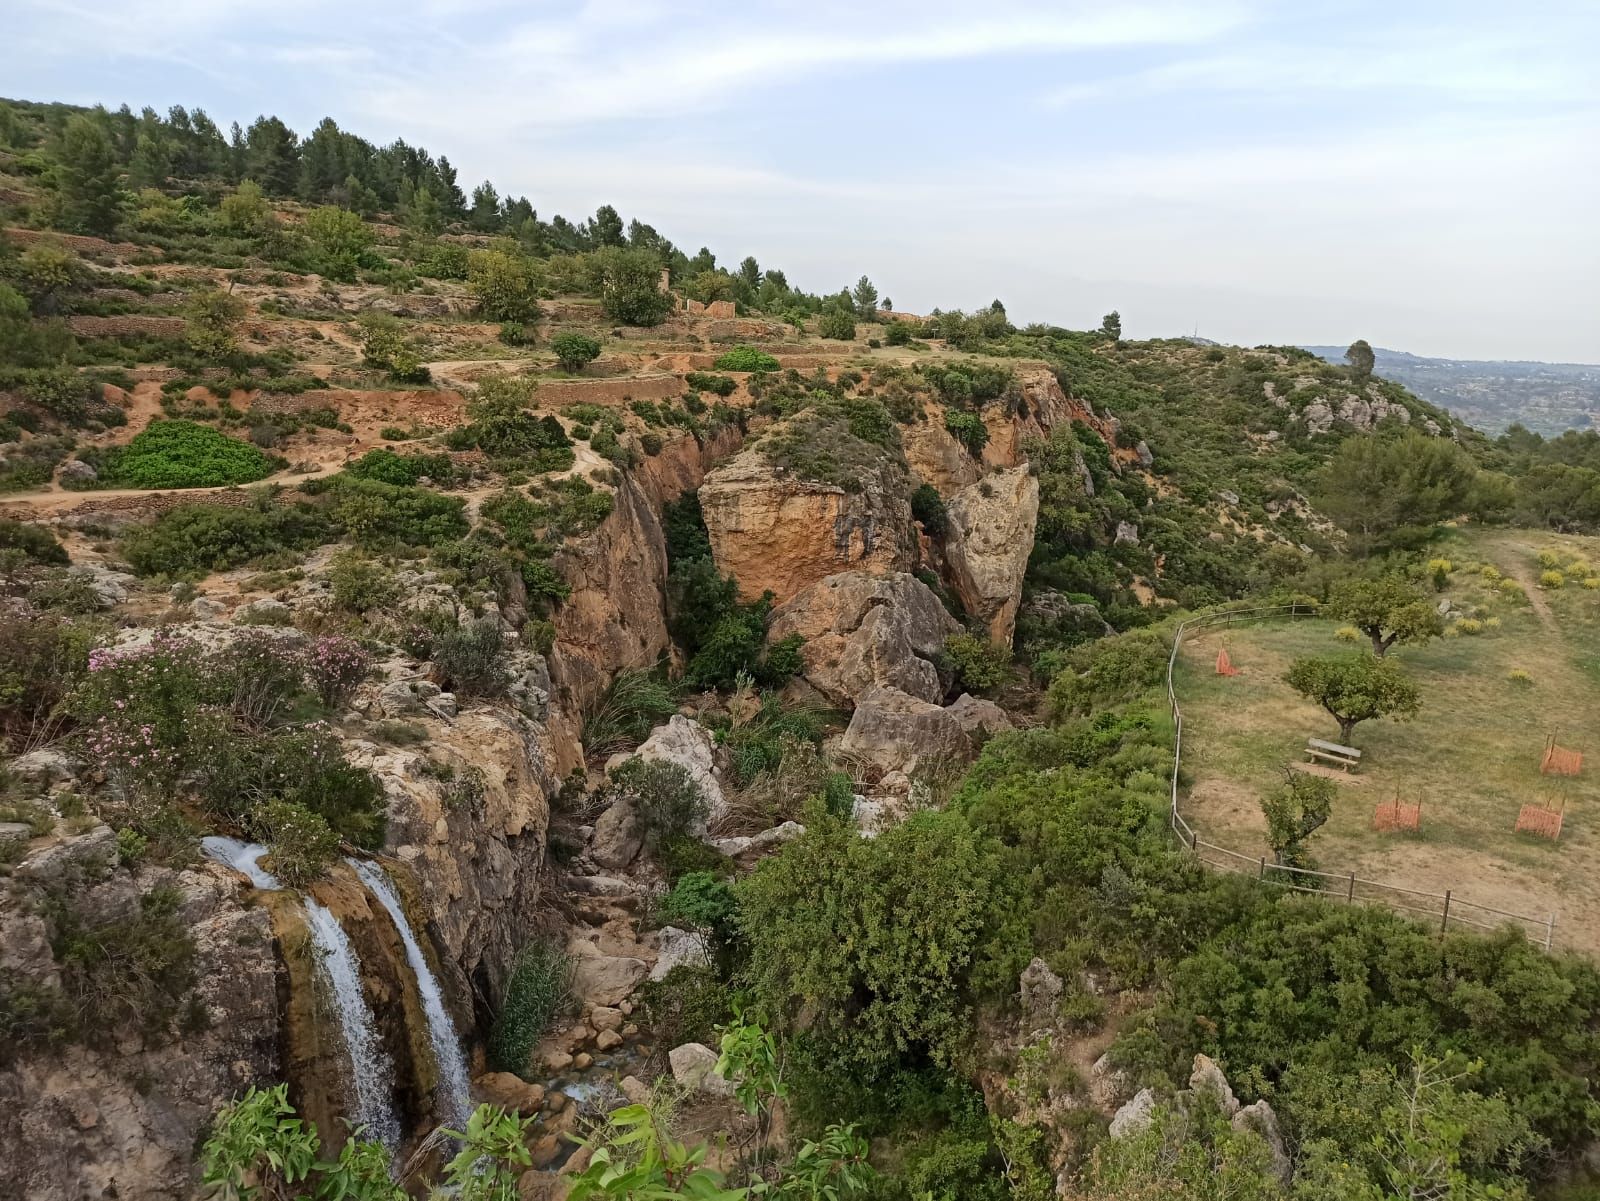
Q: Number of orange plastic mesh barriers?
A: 4